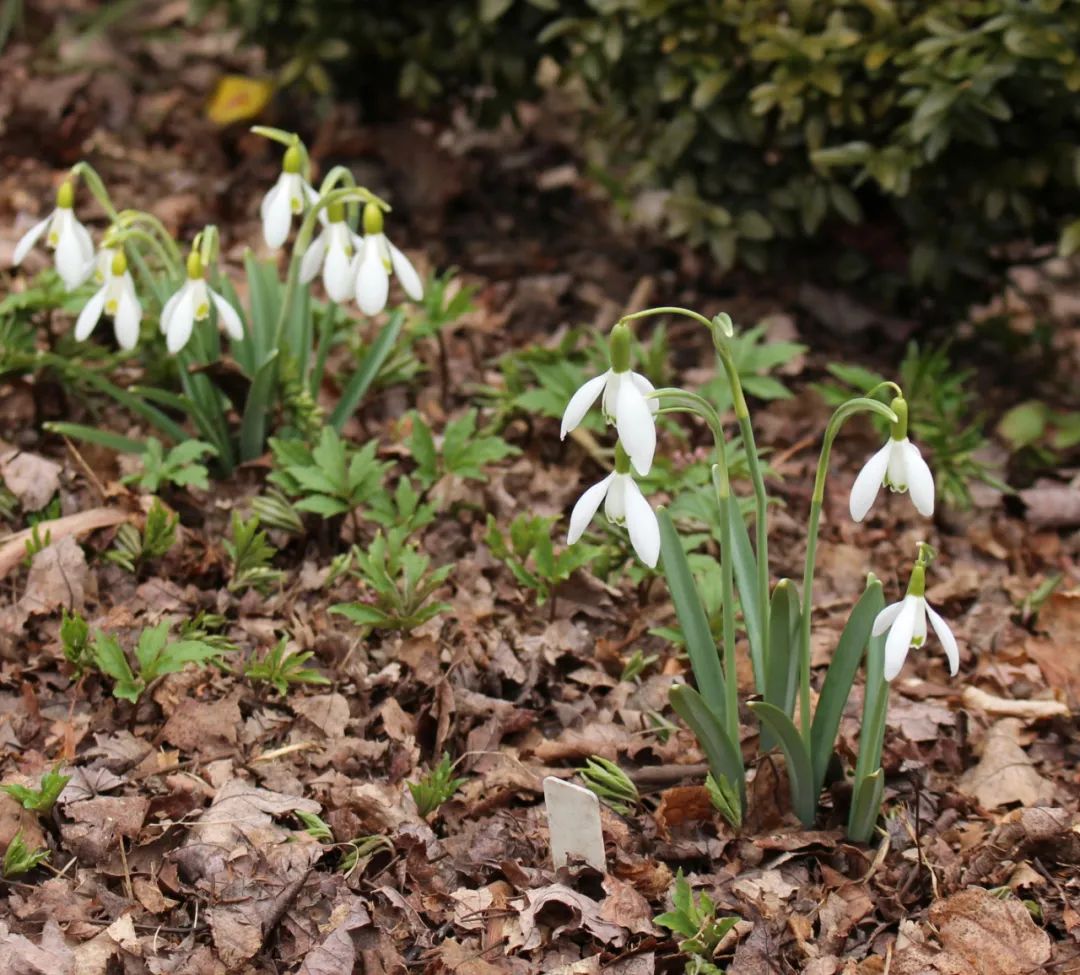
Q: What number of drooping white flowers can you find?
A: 11